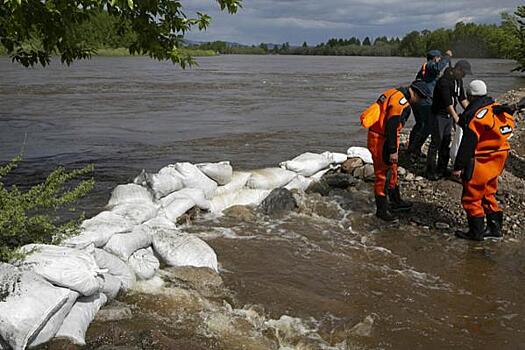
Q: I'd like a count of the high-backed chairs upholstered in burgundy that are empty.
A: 0